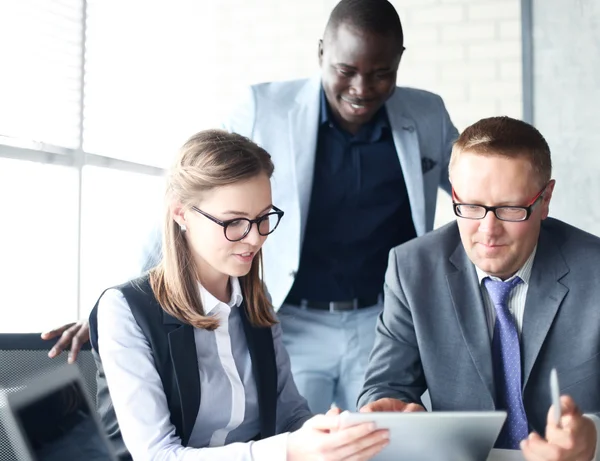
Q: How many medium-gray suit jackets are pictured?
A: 1